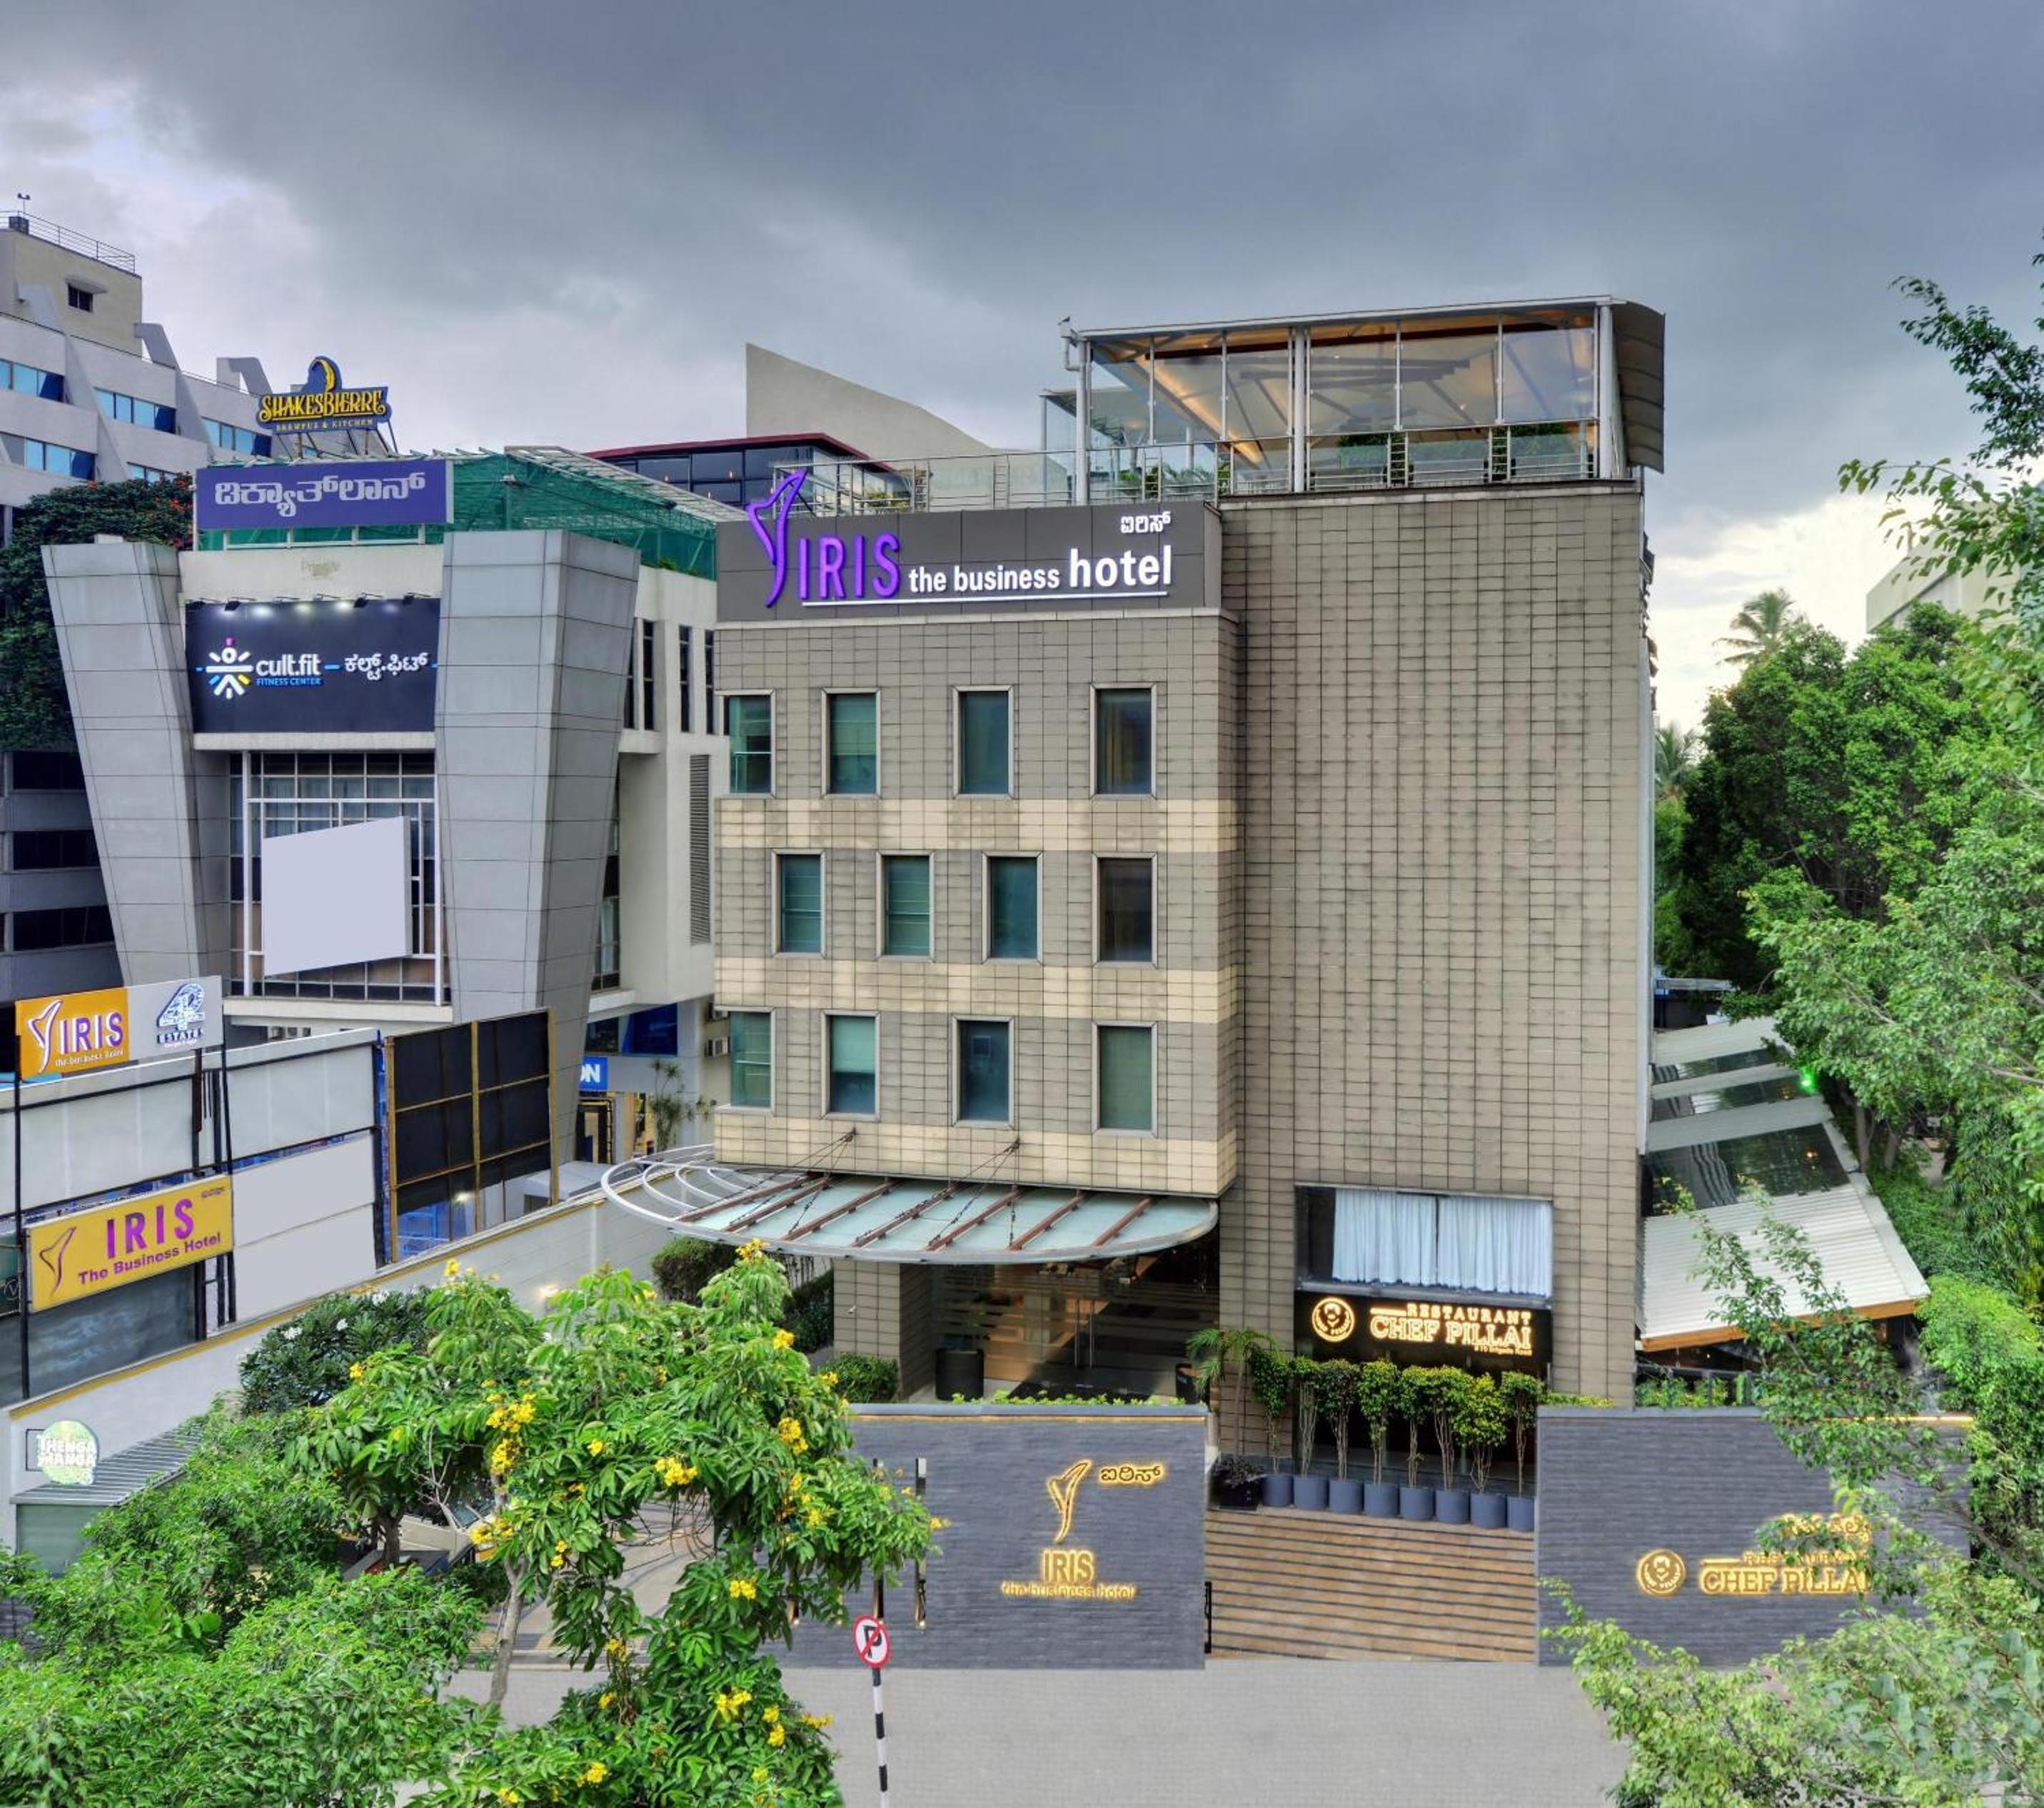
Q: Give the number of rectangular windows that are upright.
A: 12